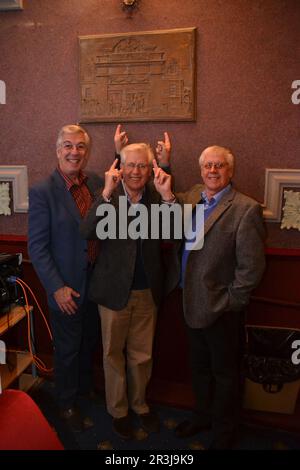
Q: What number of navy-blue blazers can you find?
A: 1